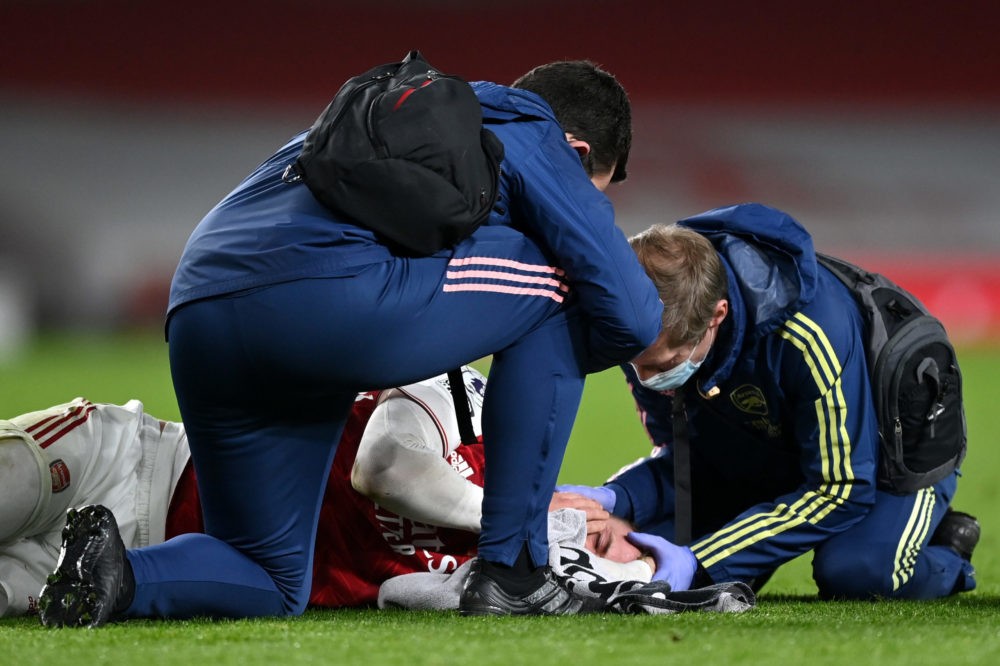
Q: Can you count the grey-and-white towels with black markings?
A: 1